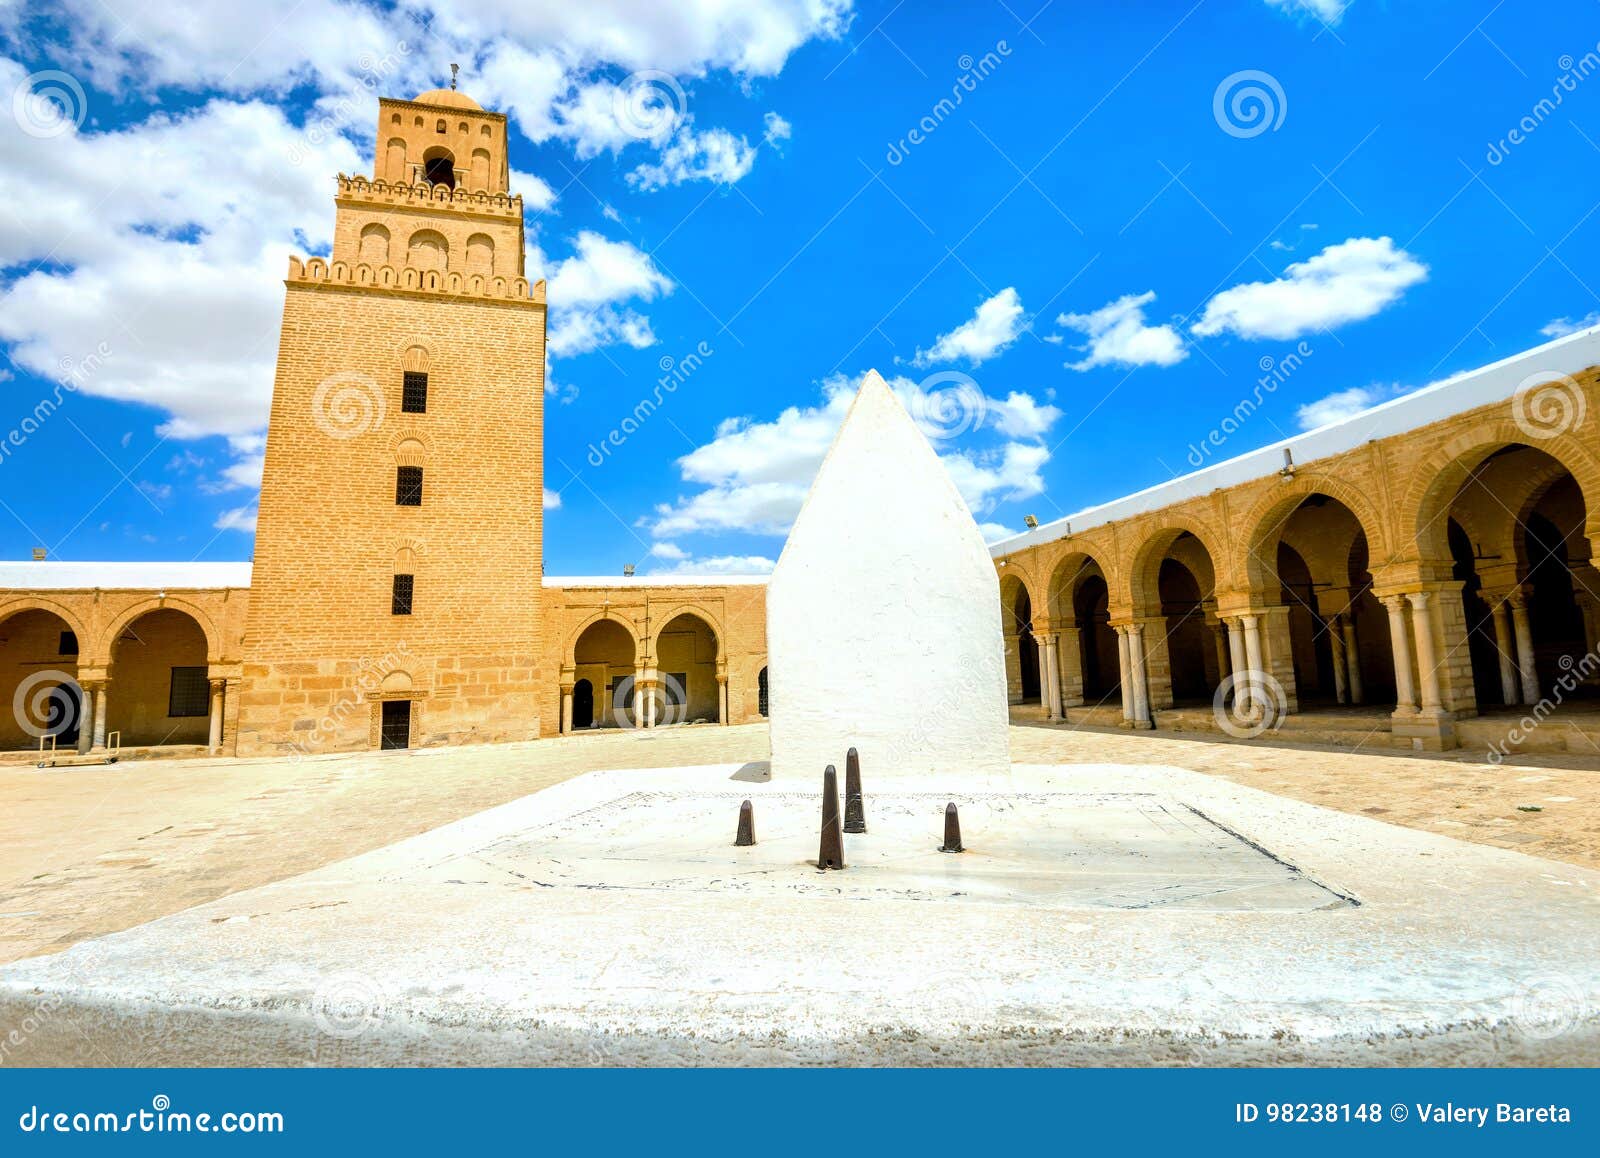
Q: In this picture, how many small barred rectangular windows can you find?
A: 3